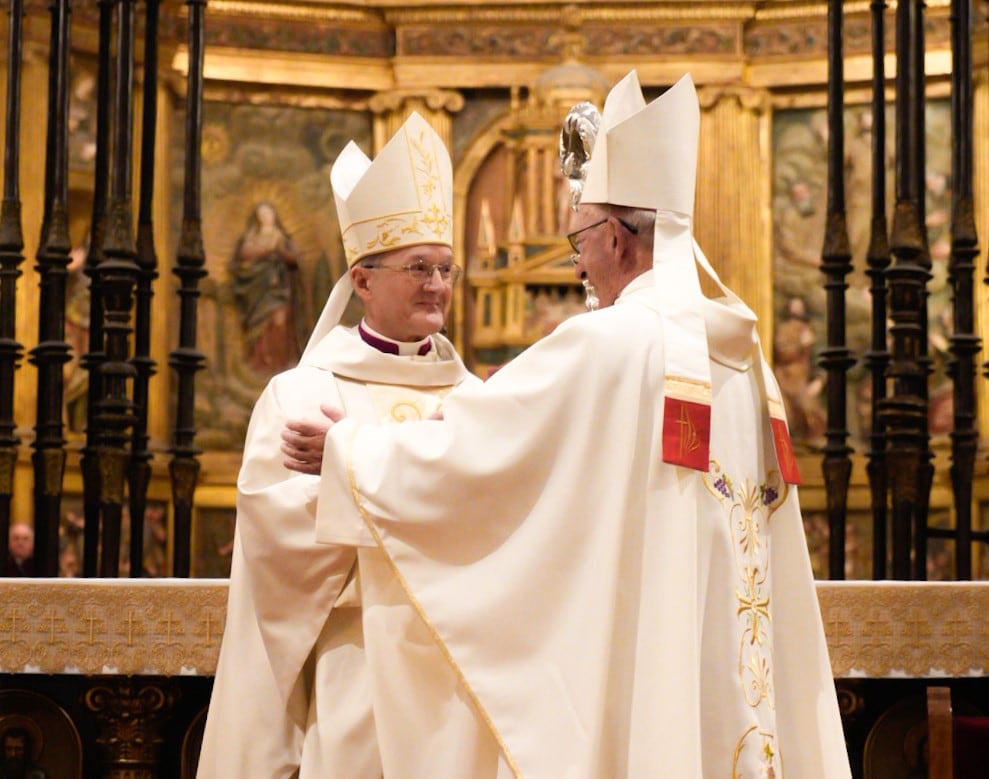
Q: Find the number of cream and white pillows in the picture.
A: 0